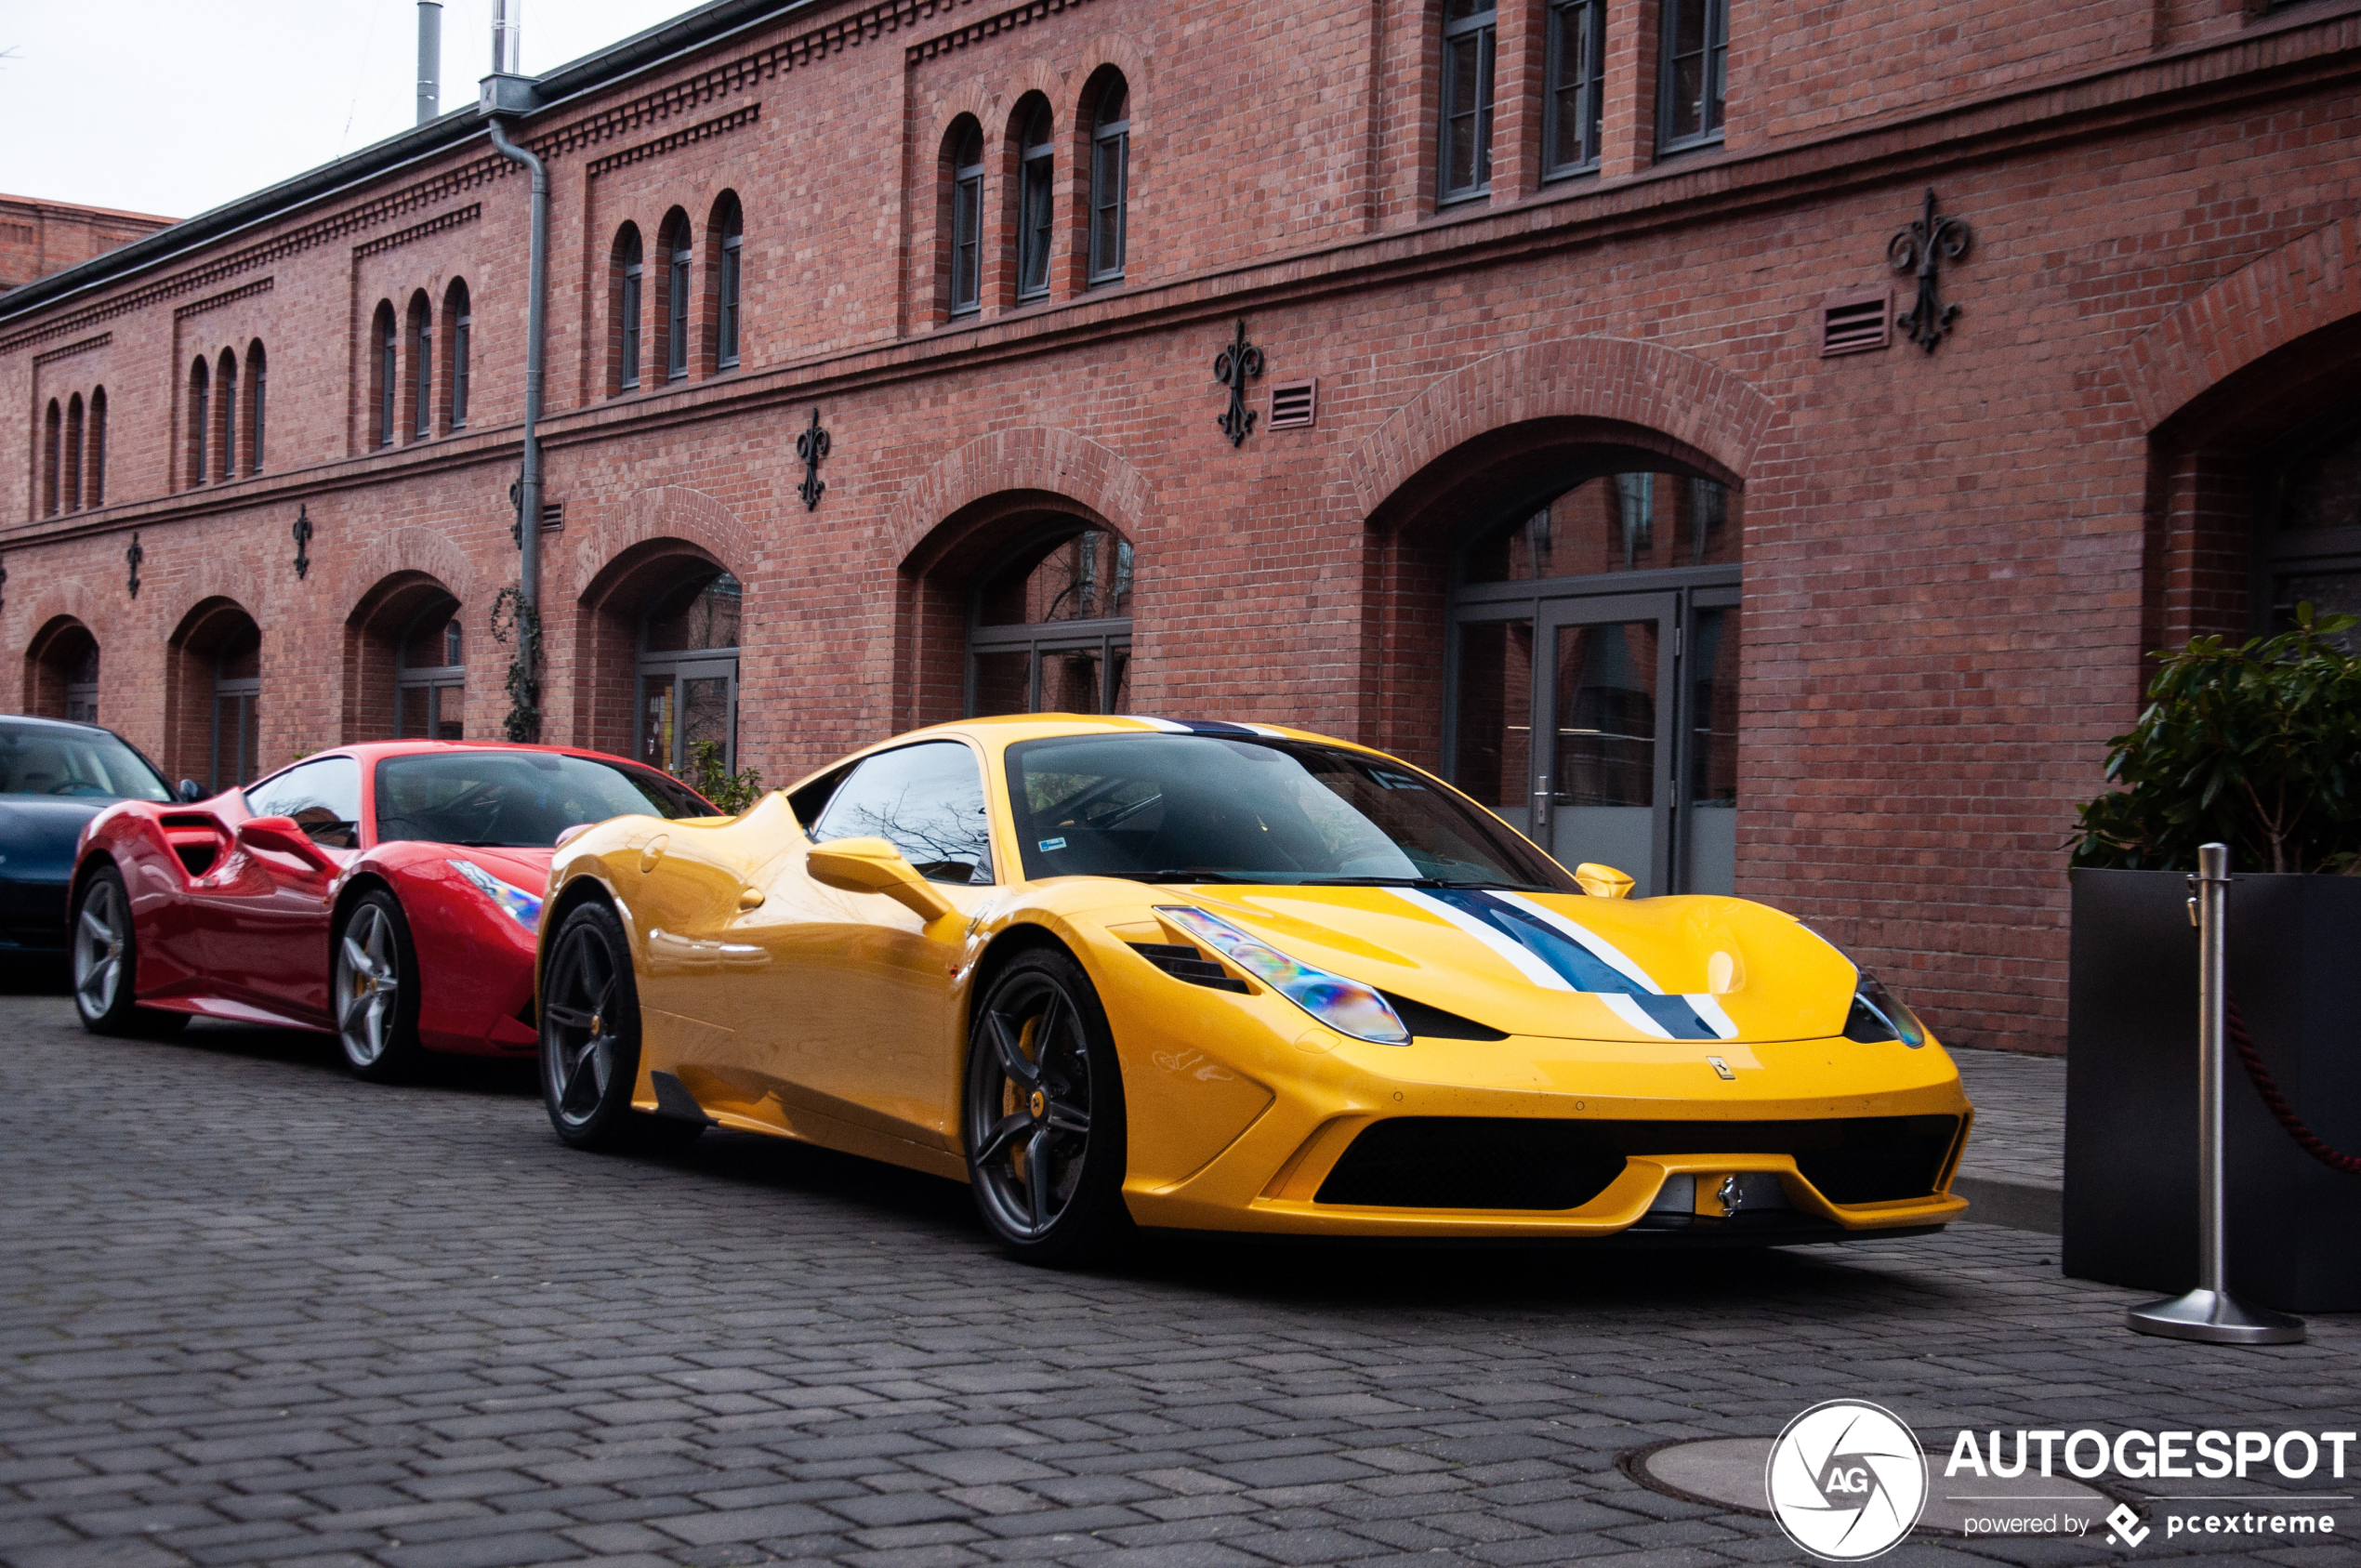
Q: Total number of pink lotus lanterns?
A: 0